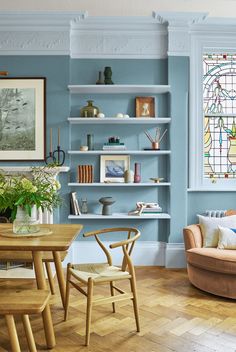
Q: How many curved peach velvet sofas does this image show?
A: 1